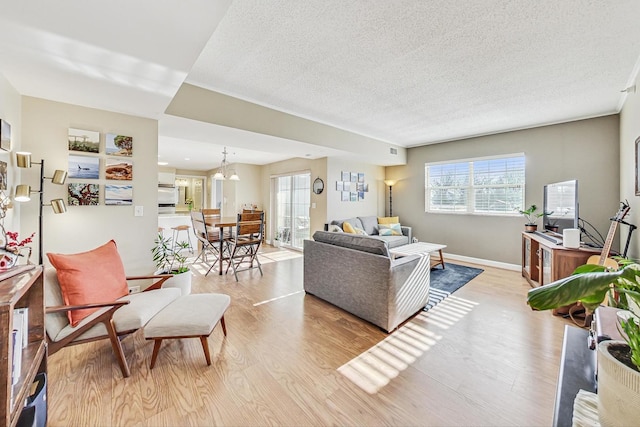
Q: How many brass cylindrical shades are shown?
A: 4